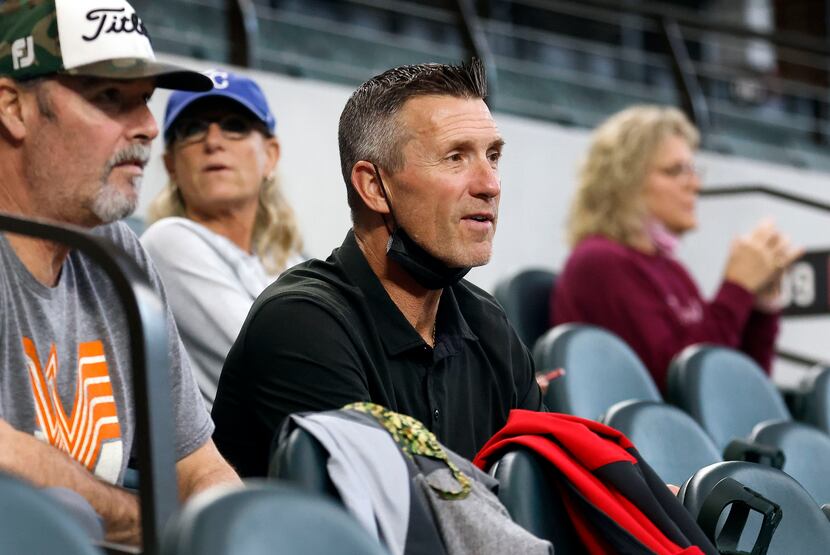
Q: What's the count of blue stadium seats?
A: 11